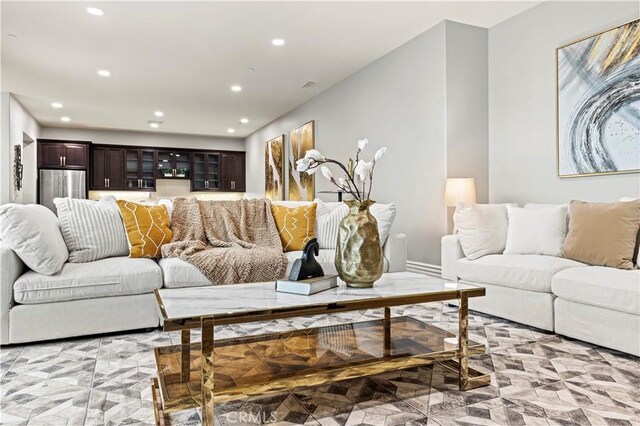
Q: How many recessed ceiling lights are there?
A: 10